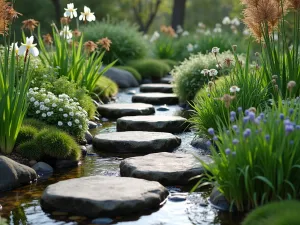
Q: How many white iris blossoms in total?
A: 5